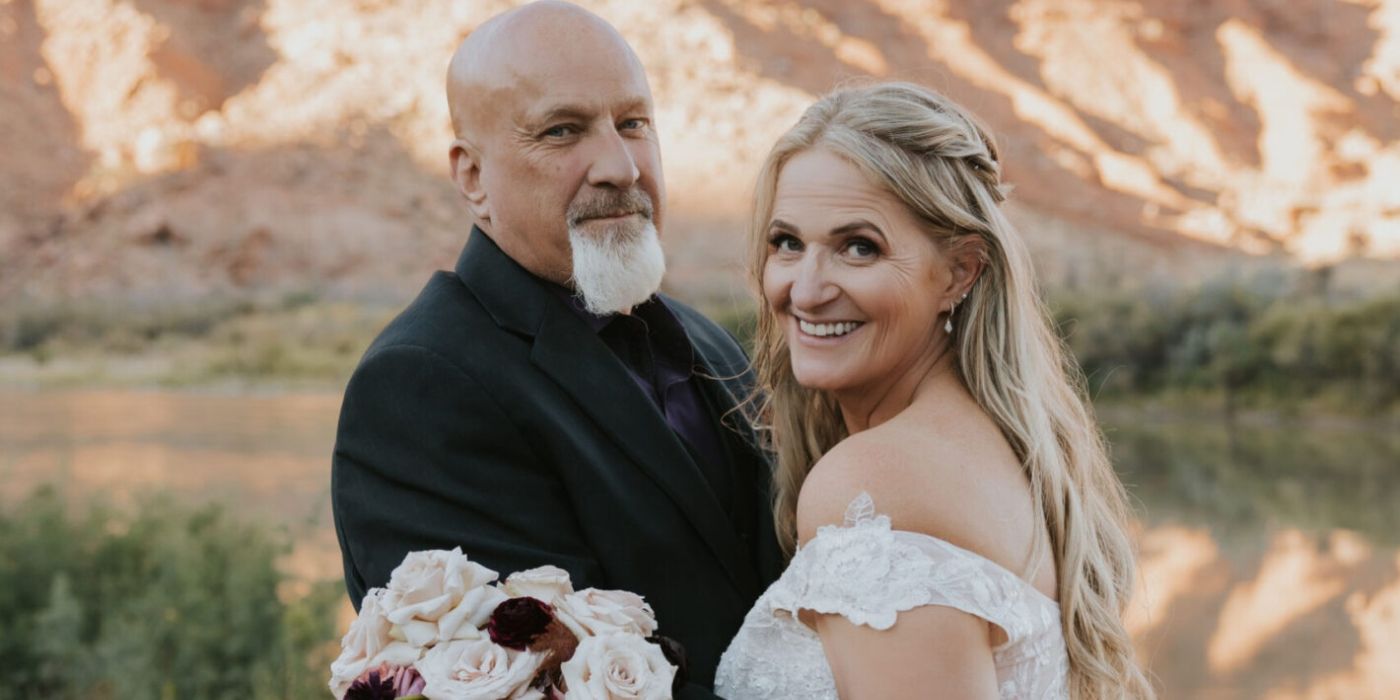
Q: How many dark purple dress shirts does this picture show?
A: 1